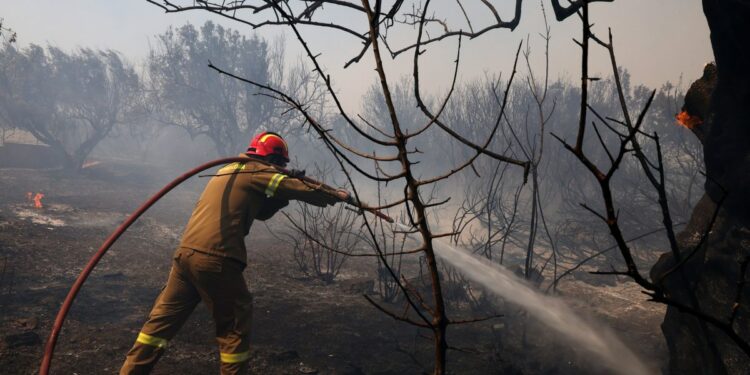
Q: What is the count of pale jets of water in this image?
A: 1